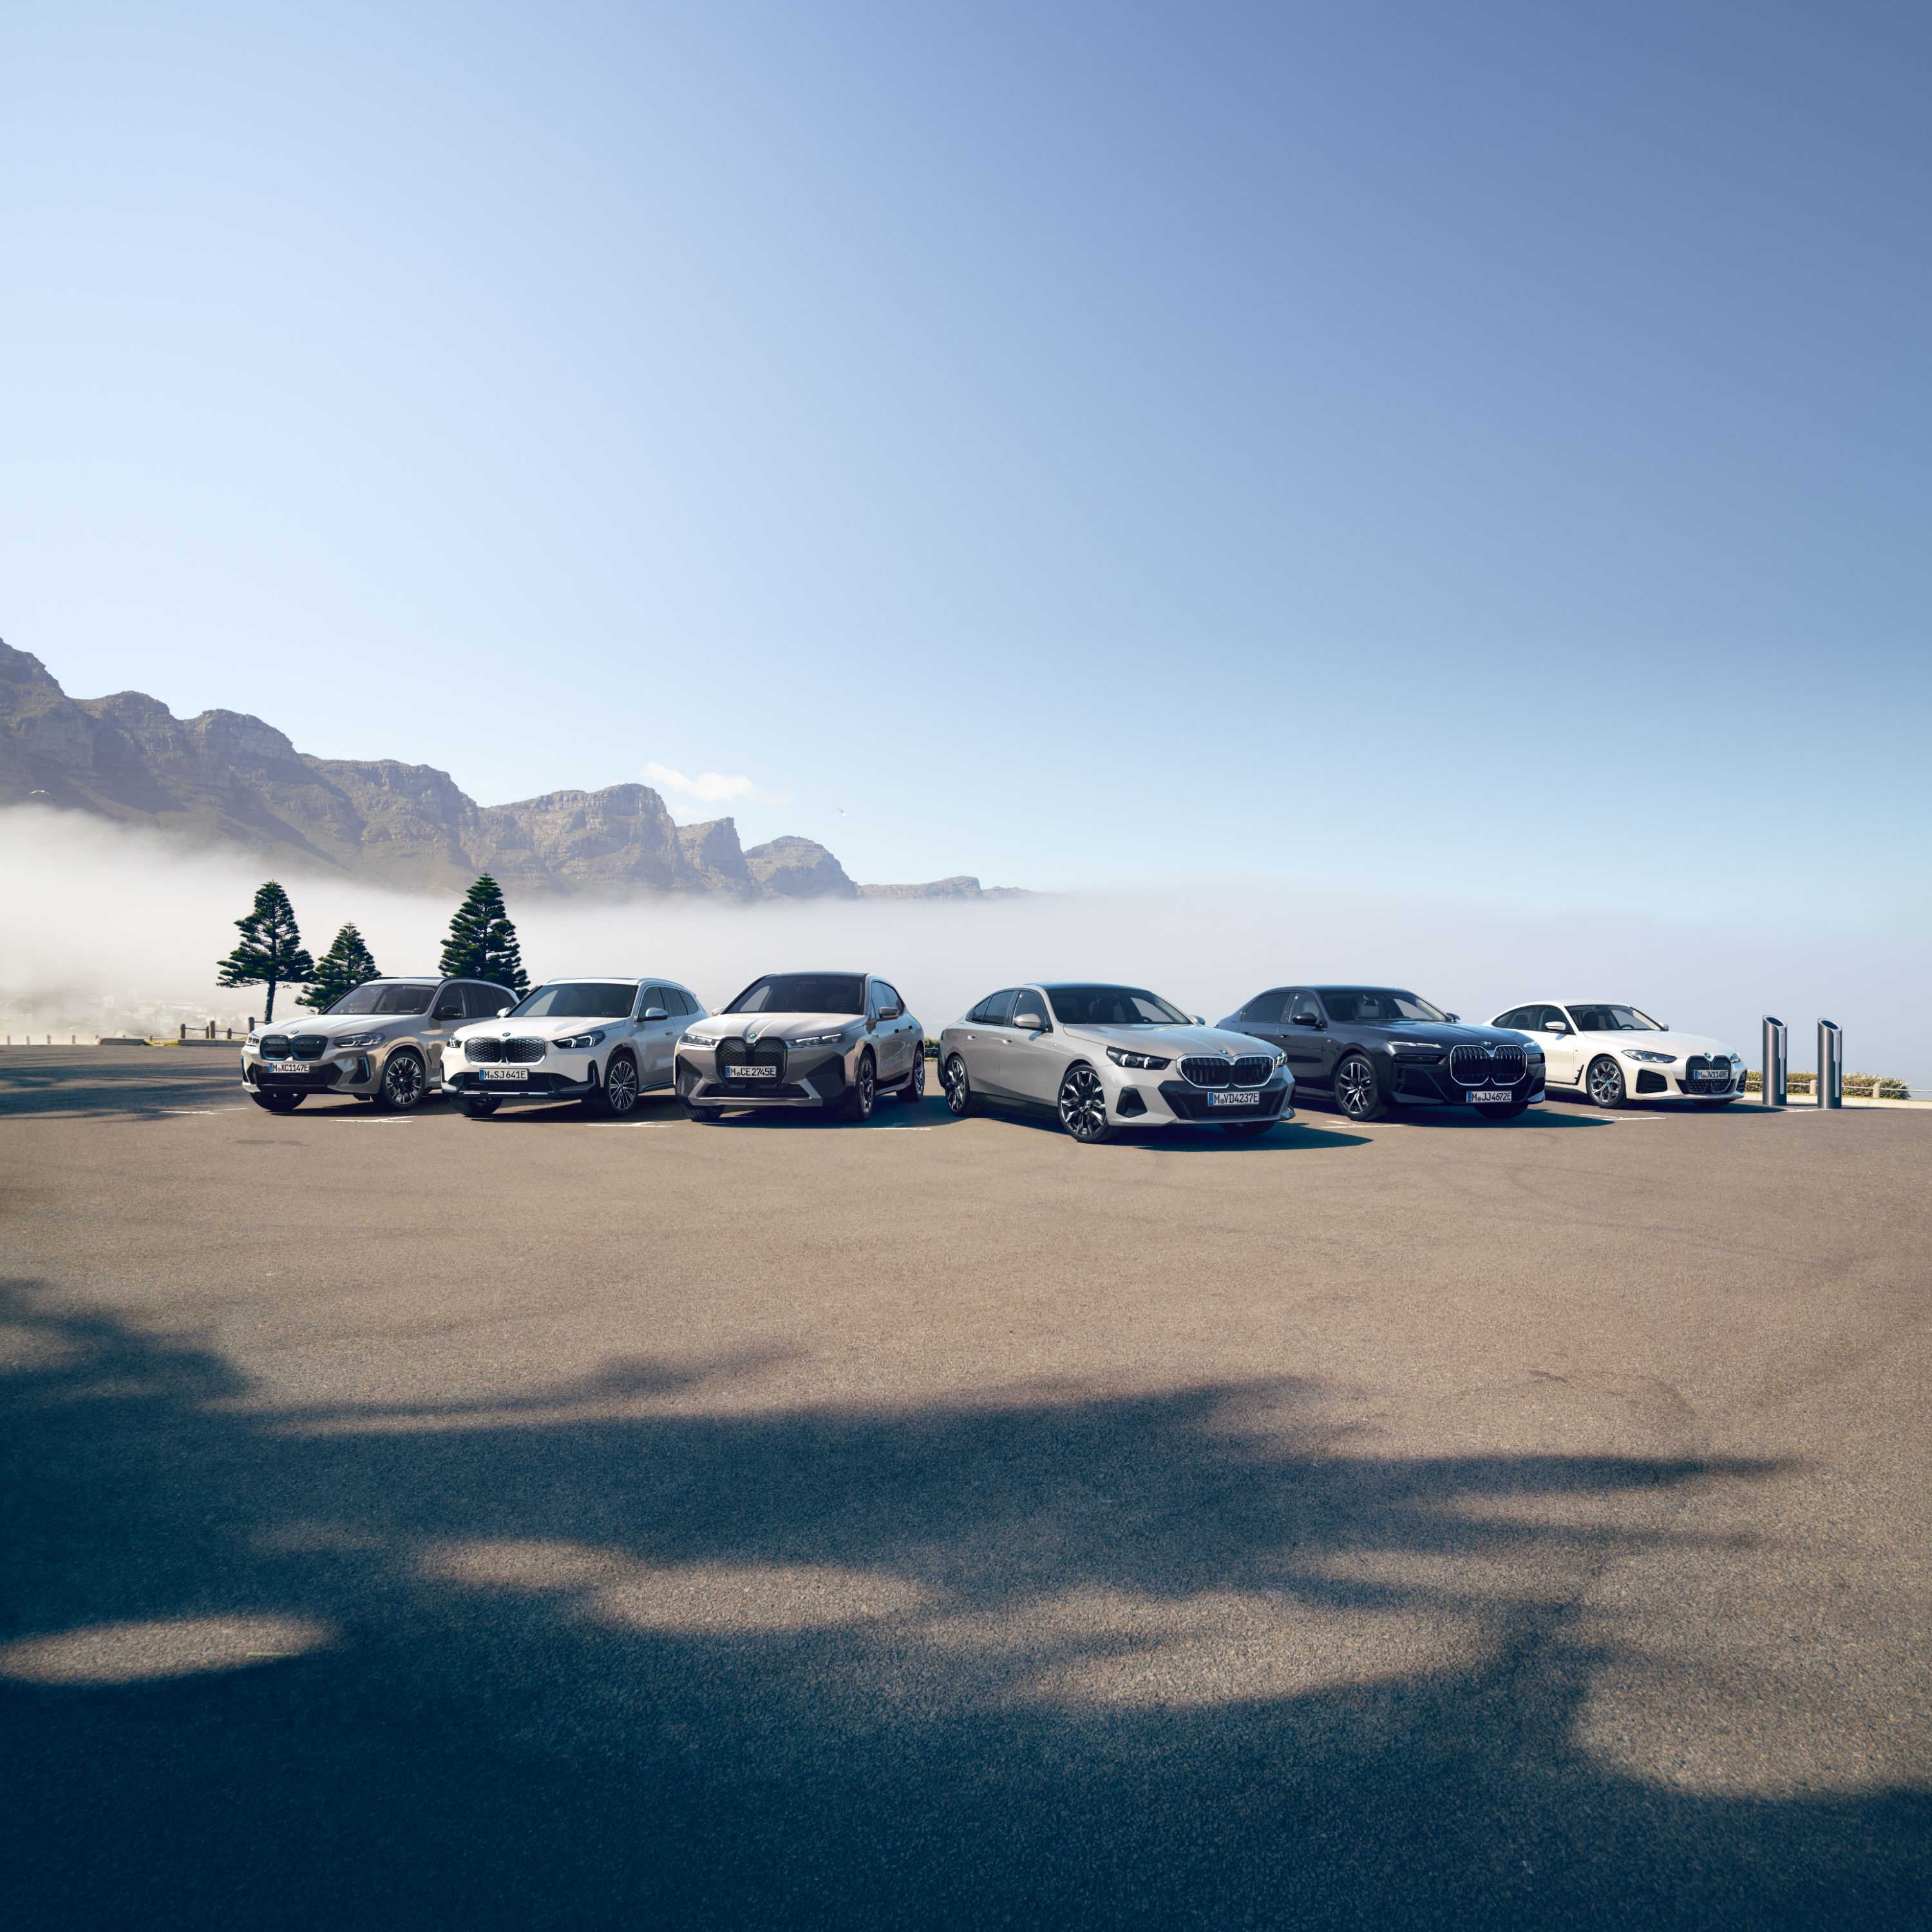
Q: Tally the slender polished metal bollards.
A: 2